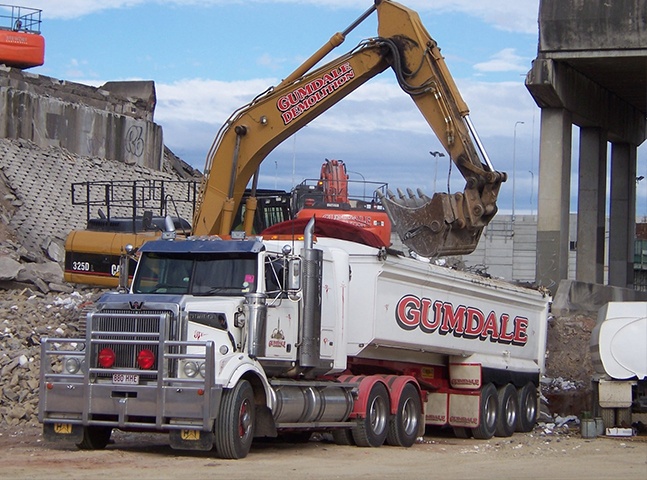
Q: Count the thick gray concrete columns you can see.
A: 3